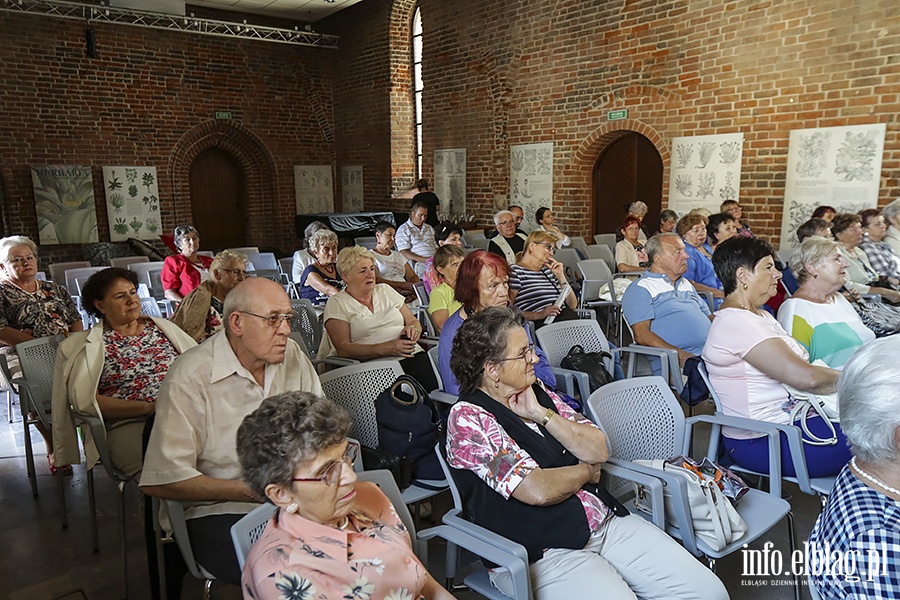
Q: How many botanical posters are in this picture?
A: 8